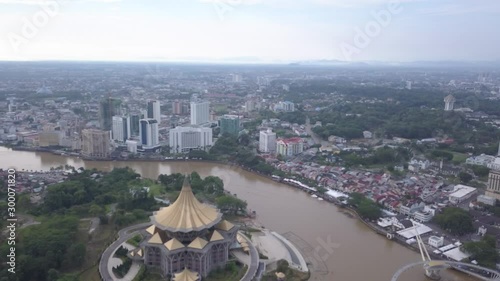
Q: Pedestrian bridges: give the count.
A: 1